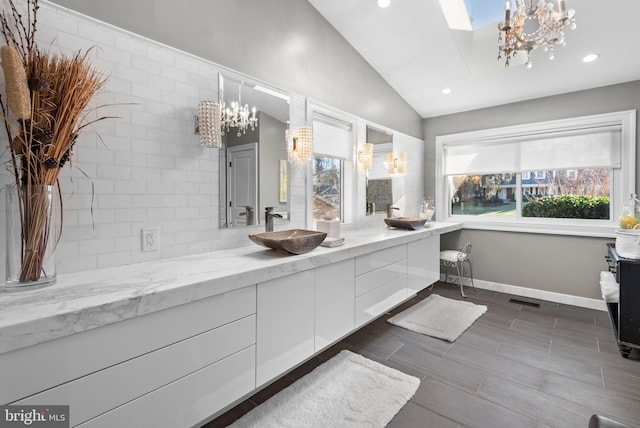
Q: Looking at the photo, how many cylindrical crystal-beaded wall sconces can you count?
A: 4